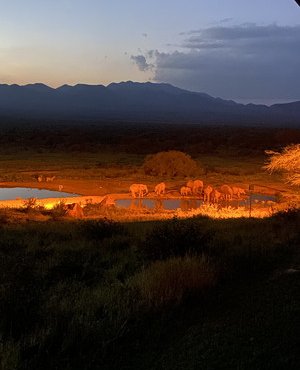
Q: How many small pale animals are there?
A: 3